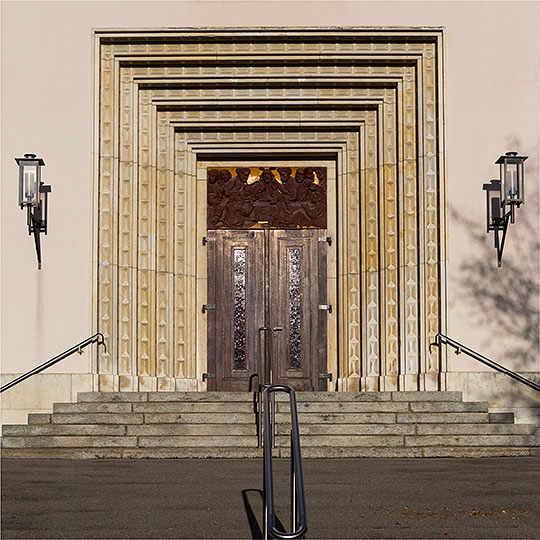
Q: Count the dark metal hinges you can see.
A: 6